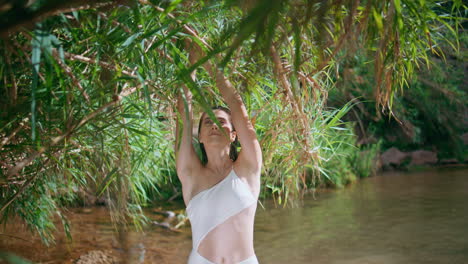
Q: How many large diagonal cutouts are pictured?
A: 1